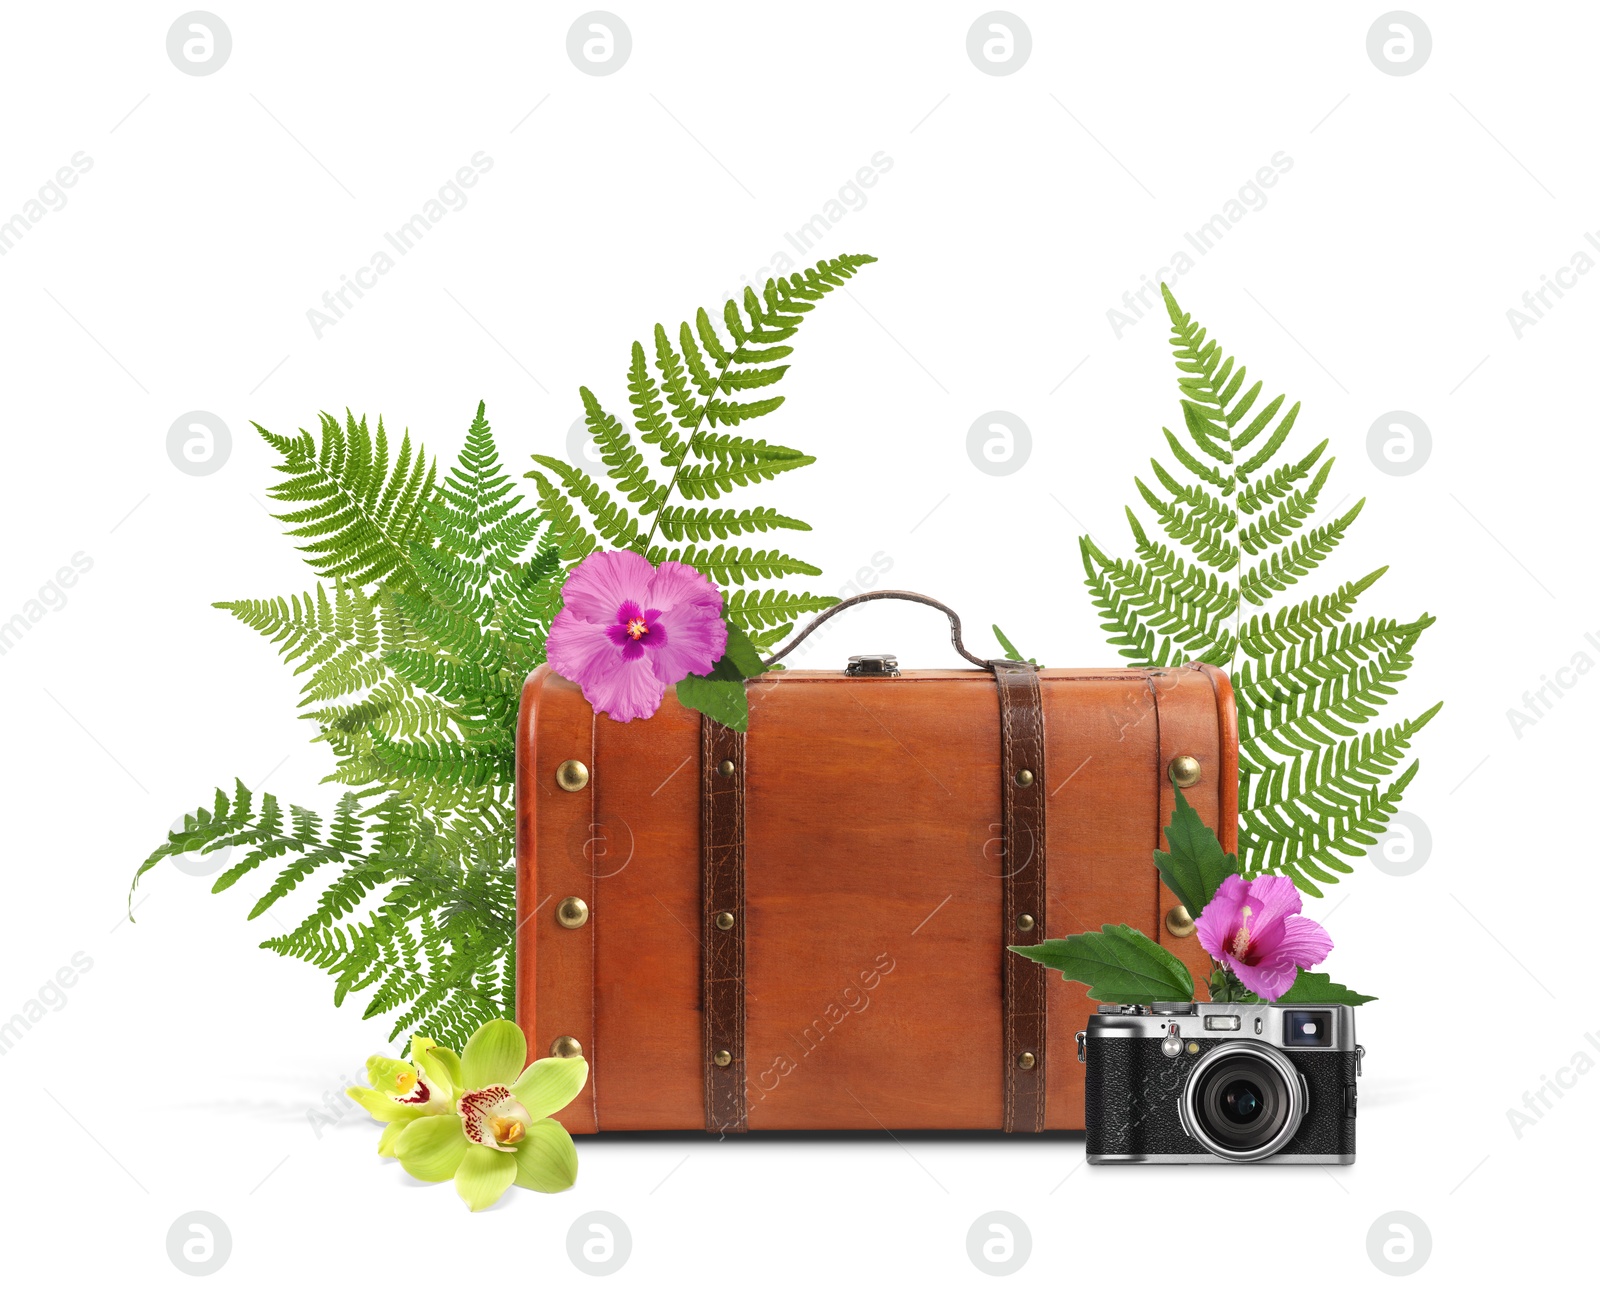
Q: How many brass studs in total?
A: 11